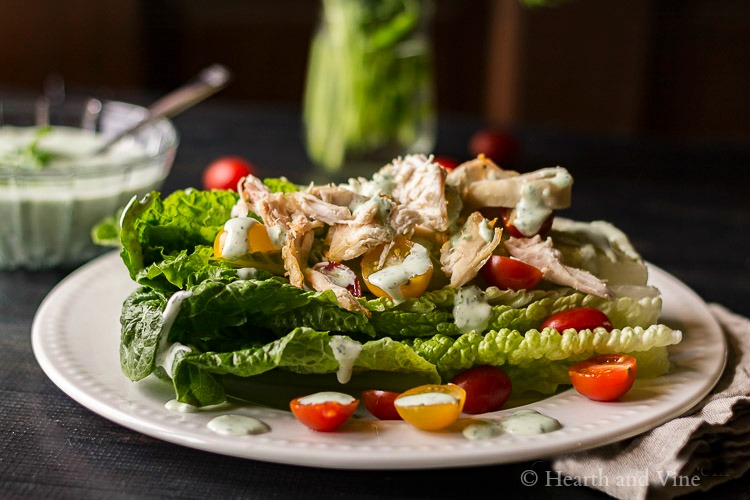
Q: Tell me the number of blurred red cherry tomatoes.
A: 3